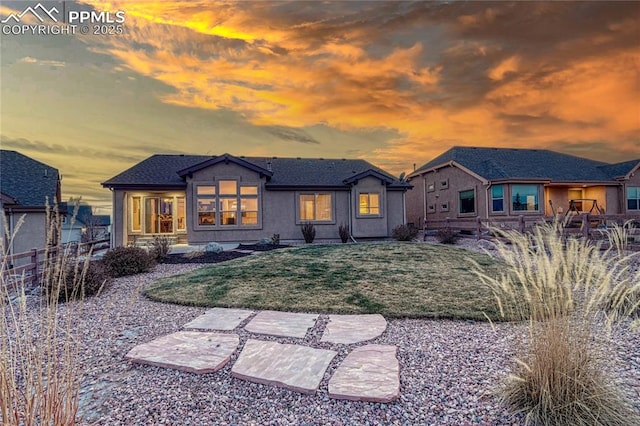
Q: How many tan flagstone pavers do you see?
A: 6